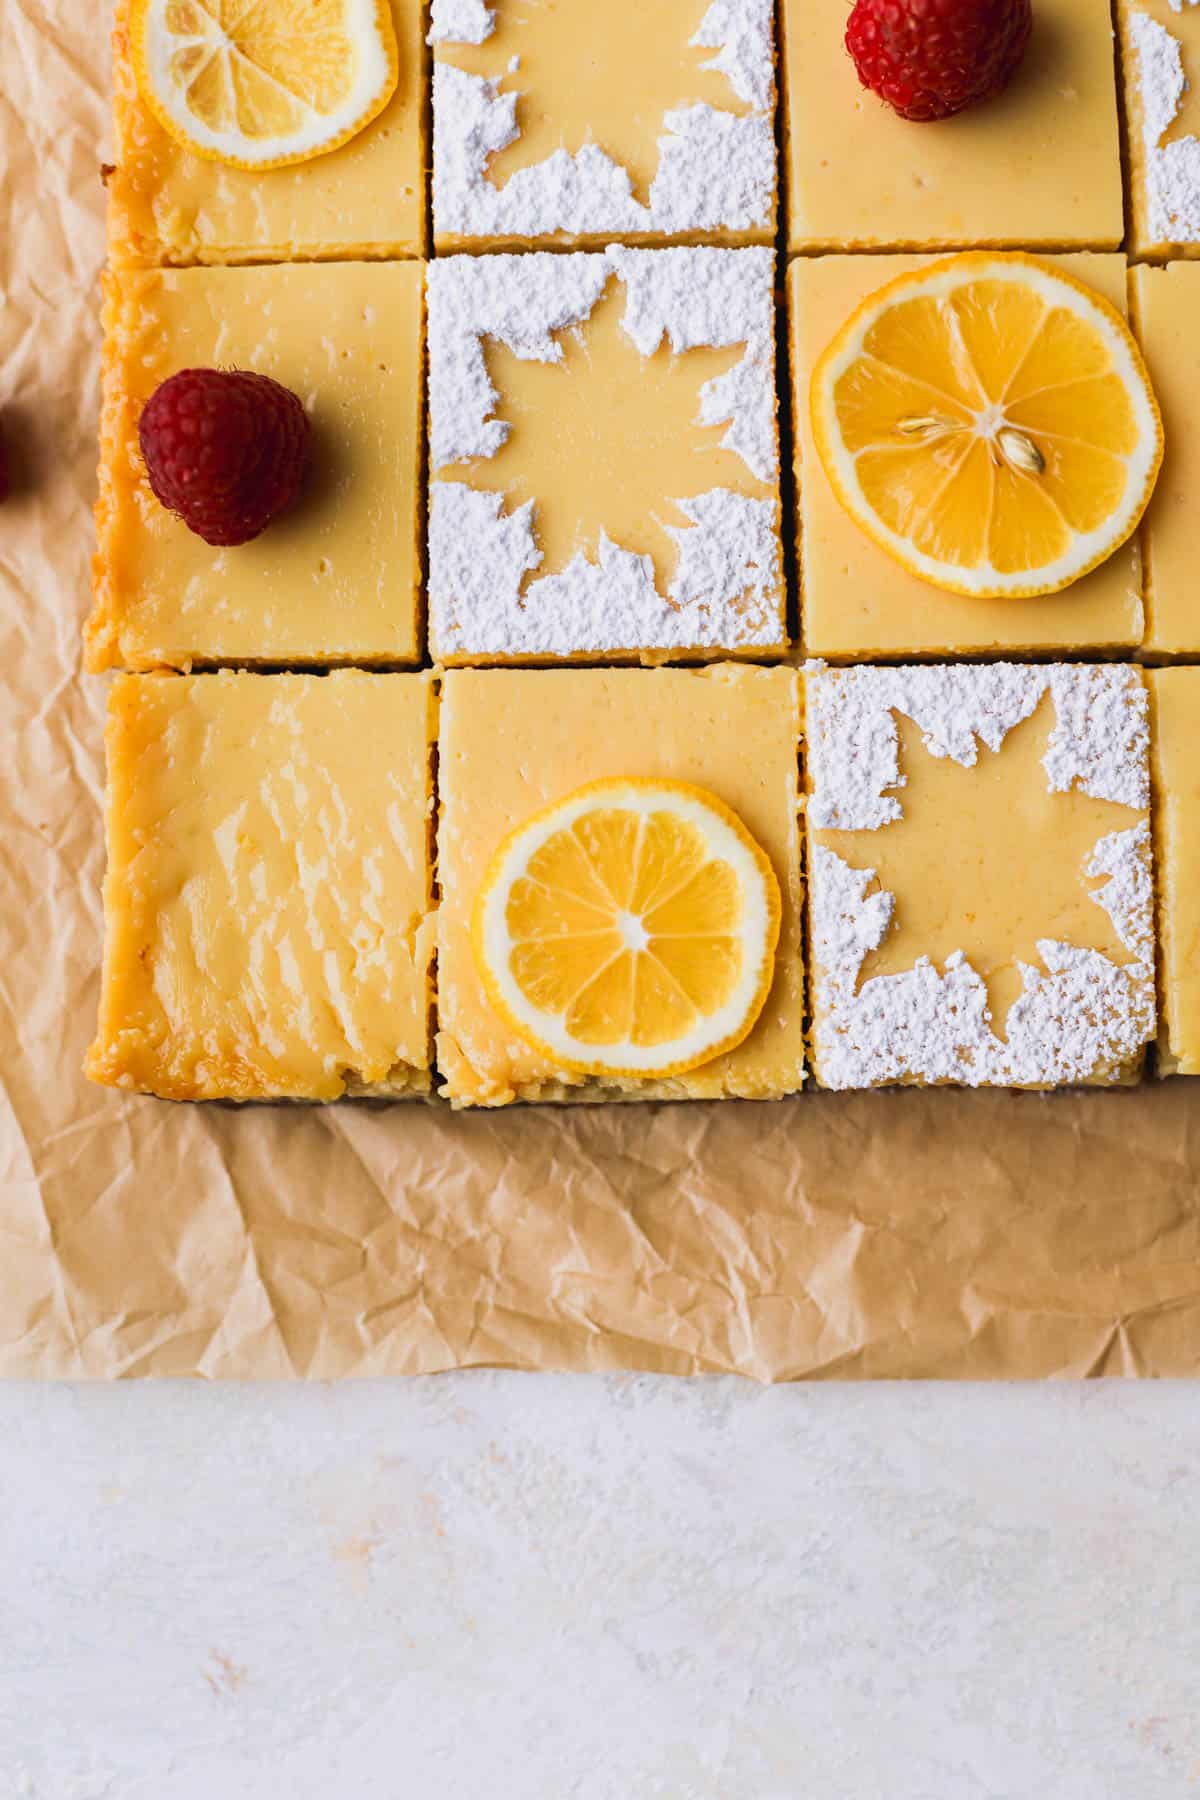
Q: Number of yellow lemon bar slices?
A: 12